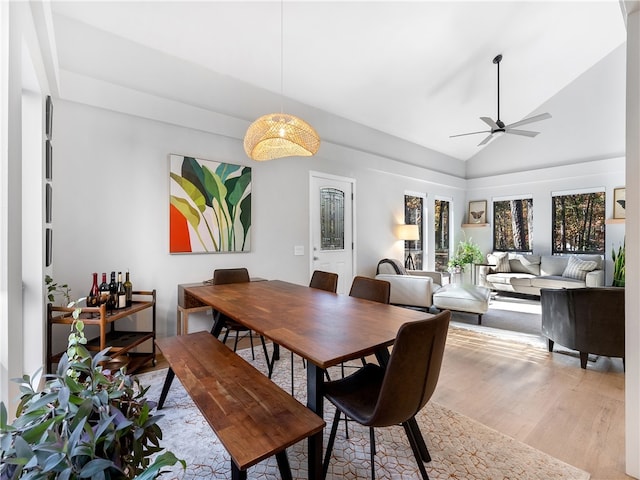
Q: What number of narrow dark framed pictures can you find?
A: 4